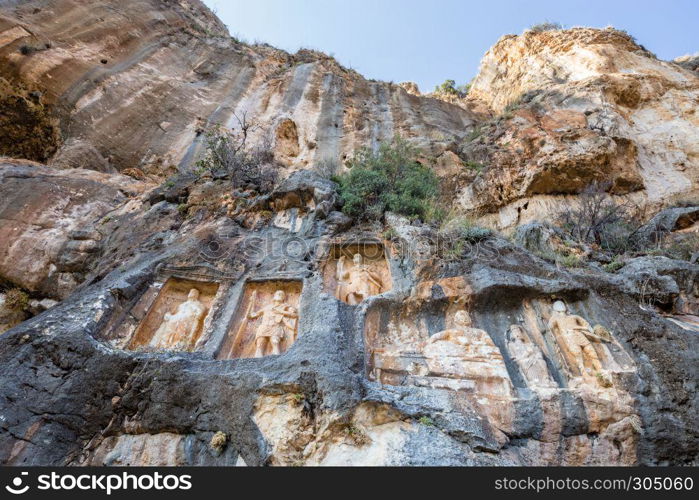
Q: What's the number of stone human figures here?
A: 6